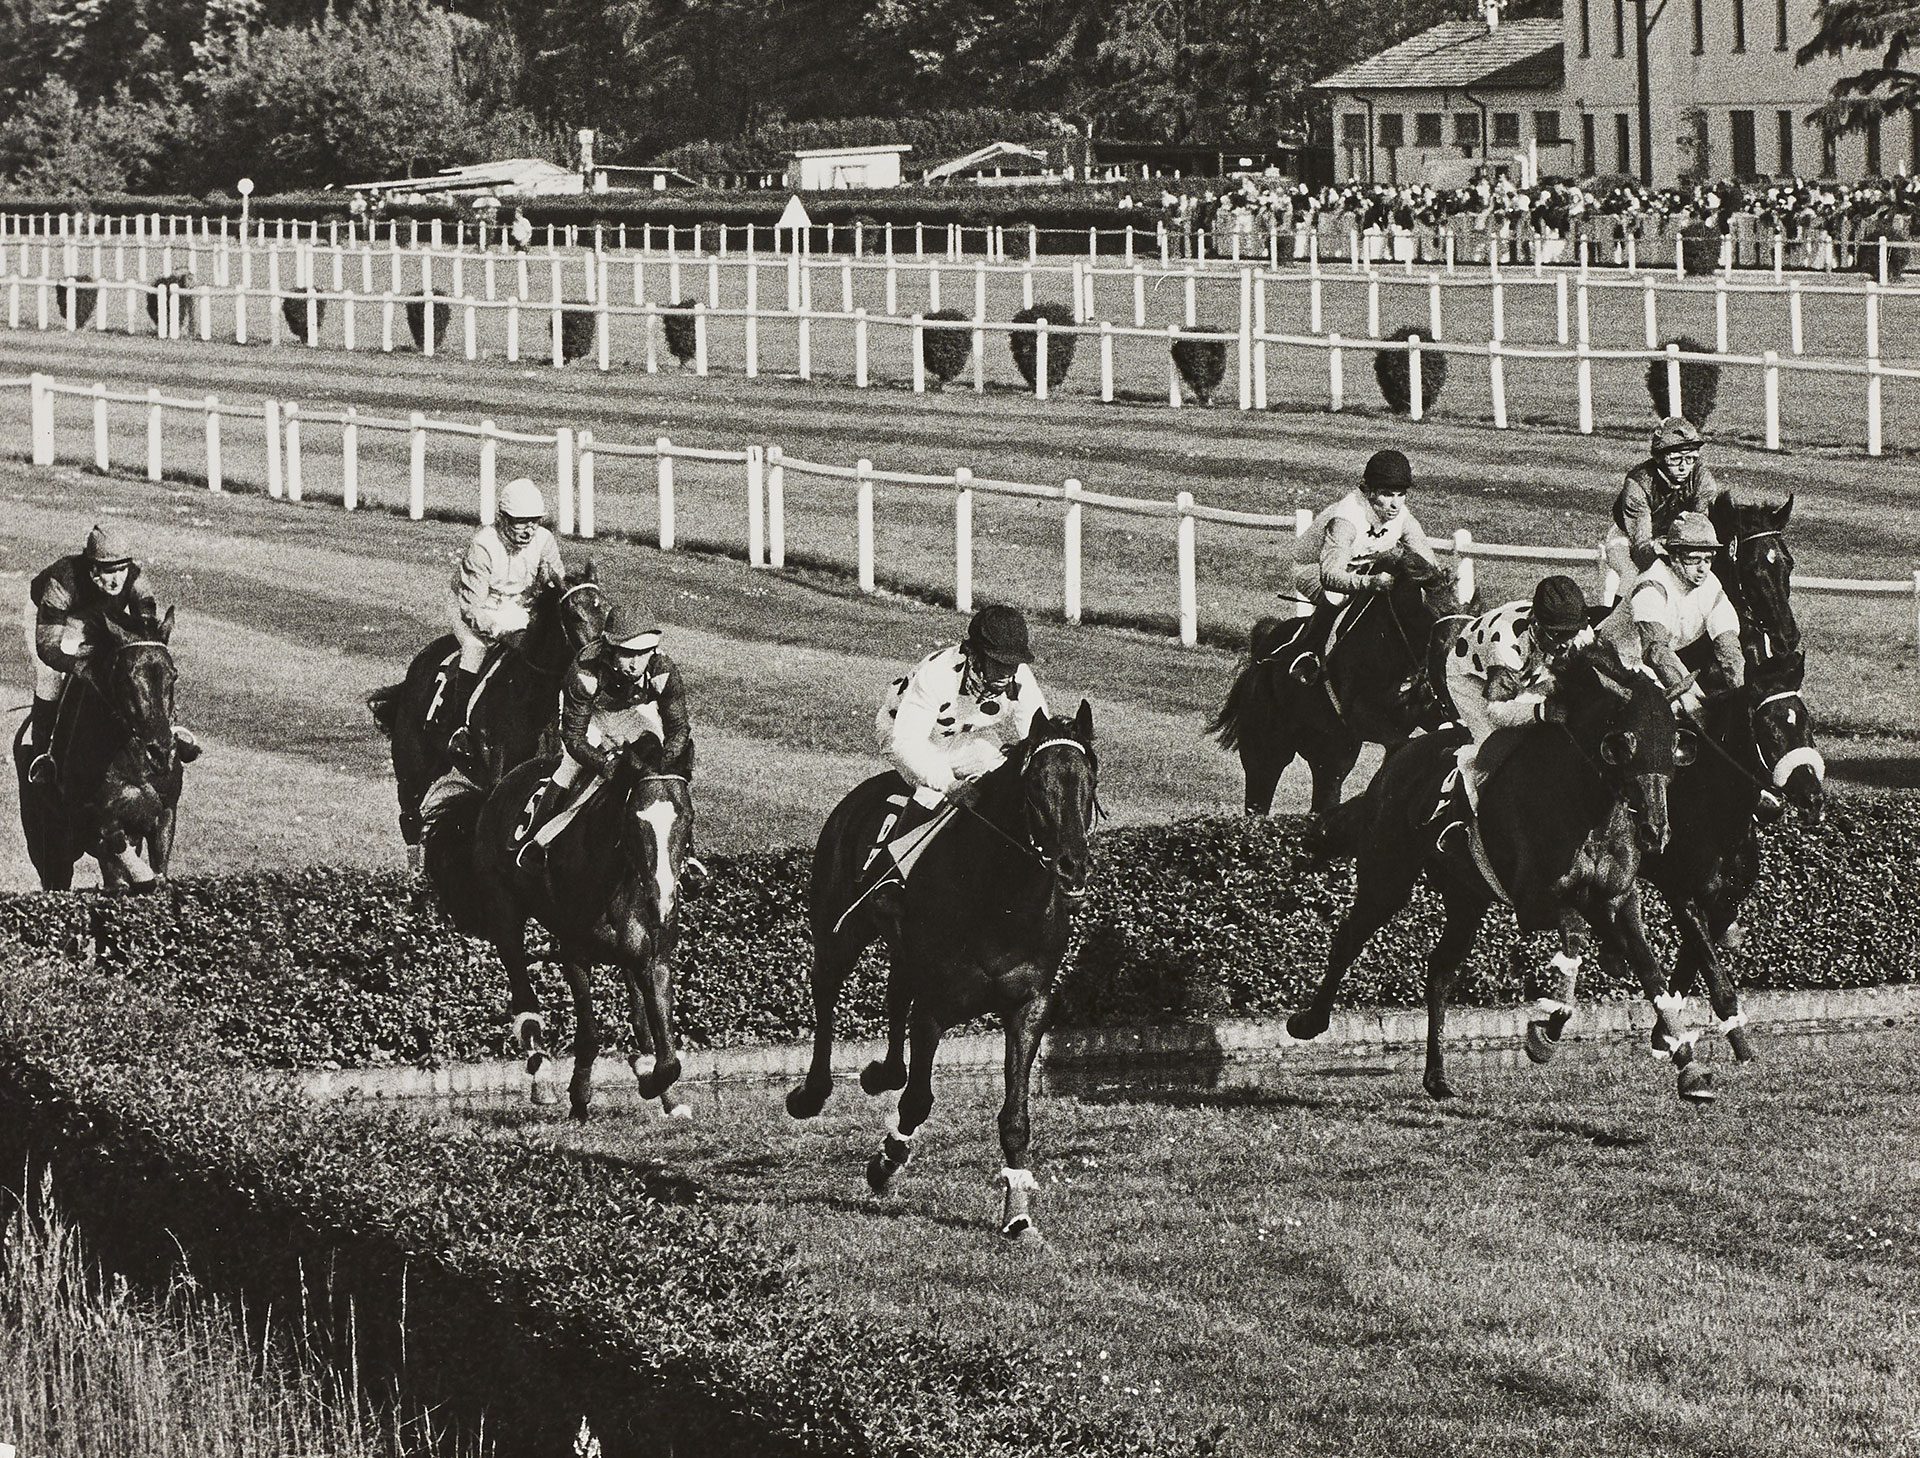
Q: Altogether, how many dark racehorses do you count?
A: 8